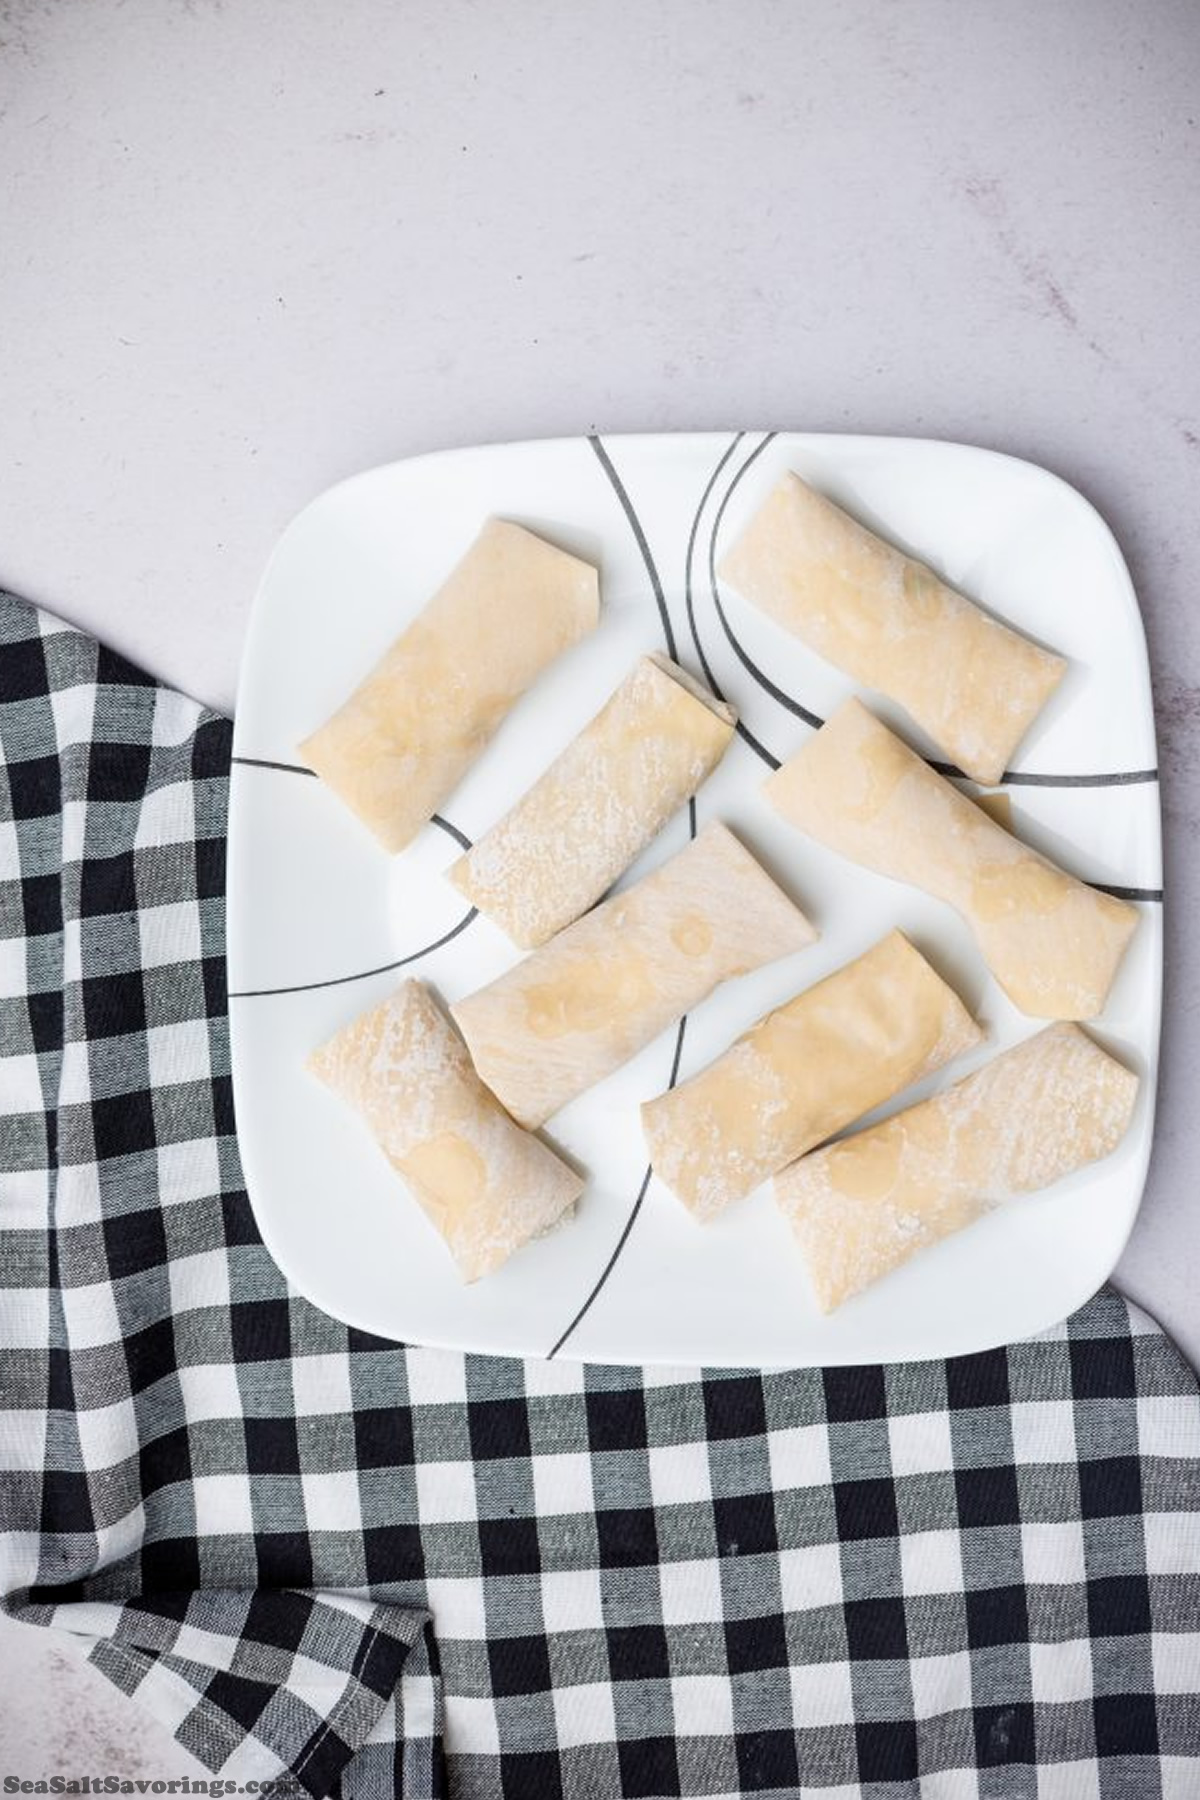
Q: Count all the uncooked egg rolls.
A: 8